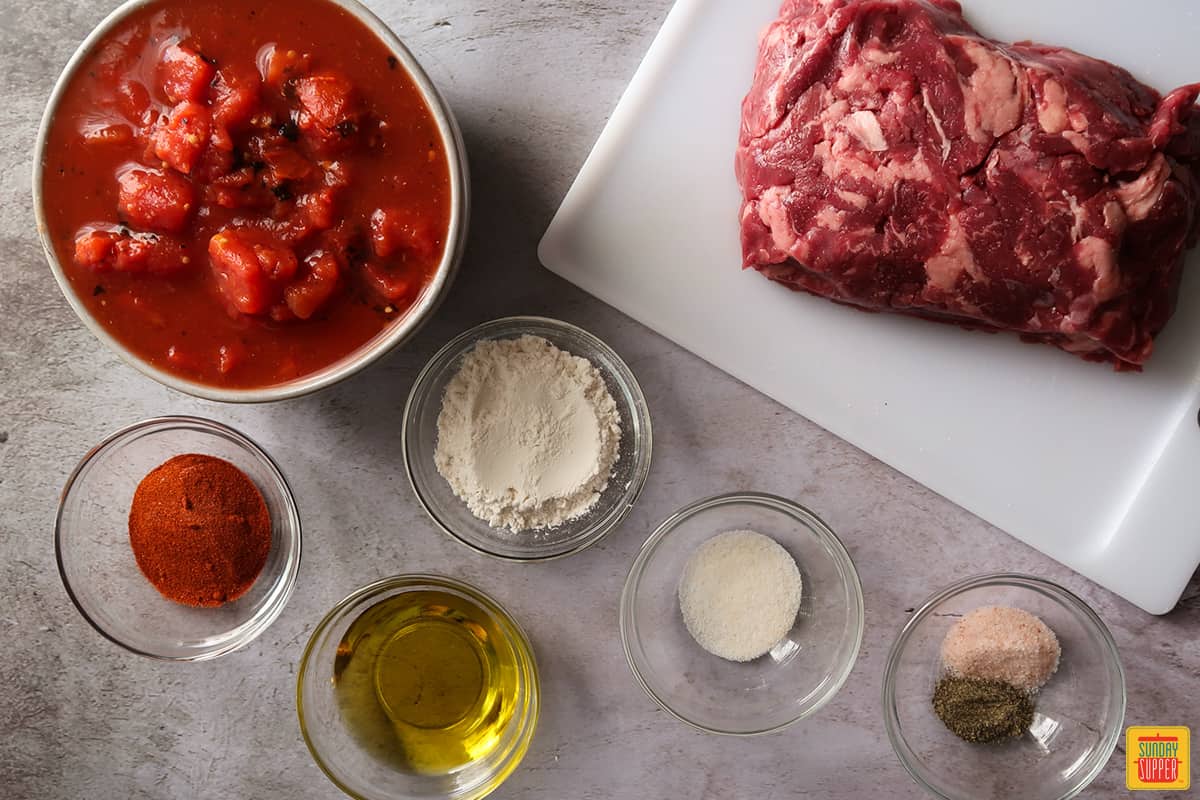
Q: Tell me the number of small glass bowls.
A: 5